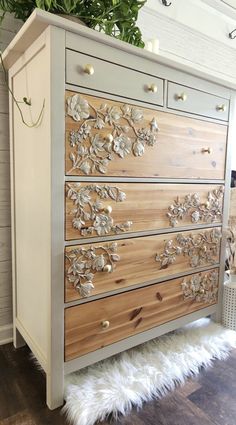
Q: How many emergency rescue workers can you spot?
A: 0